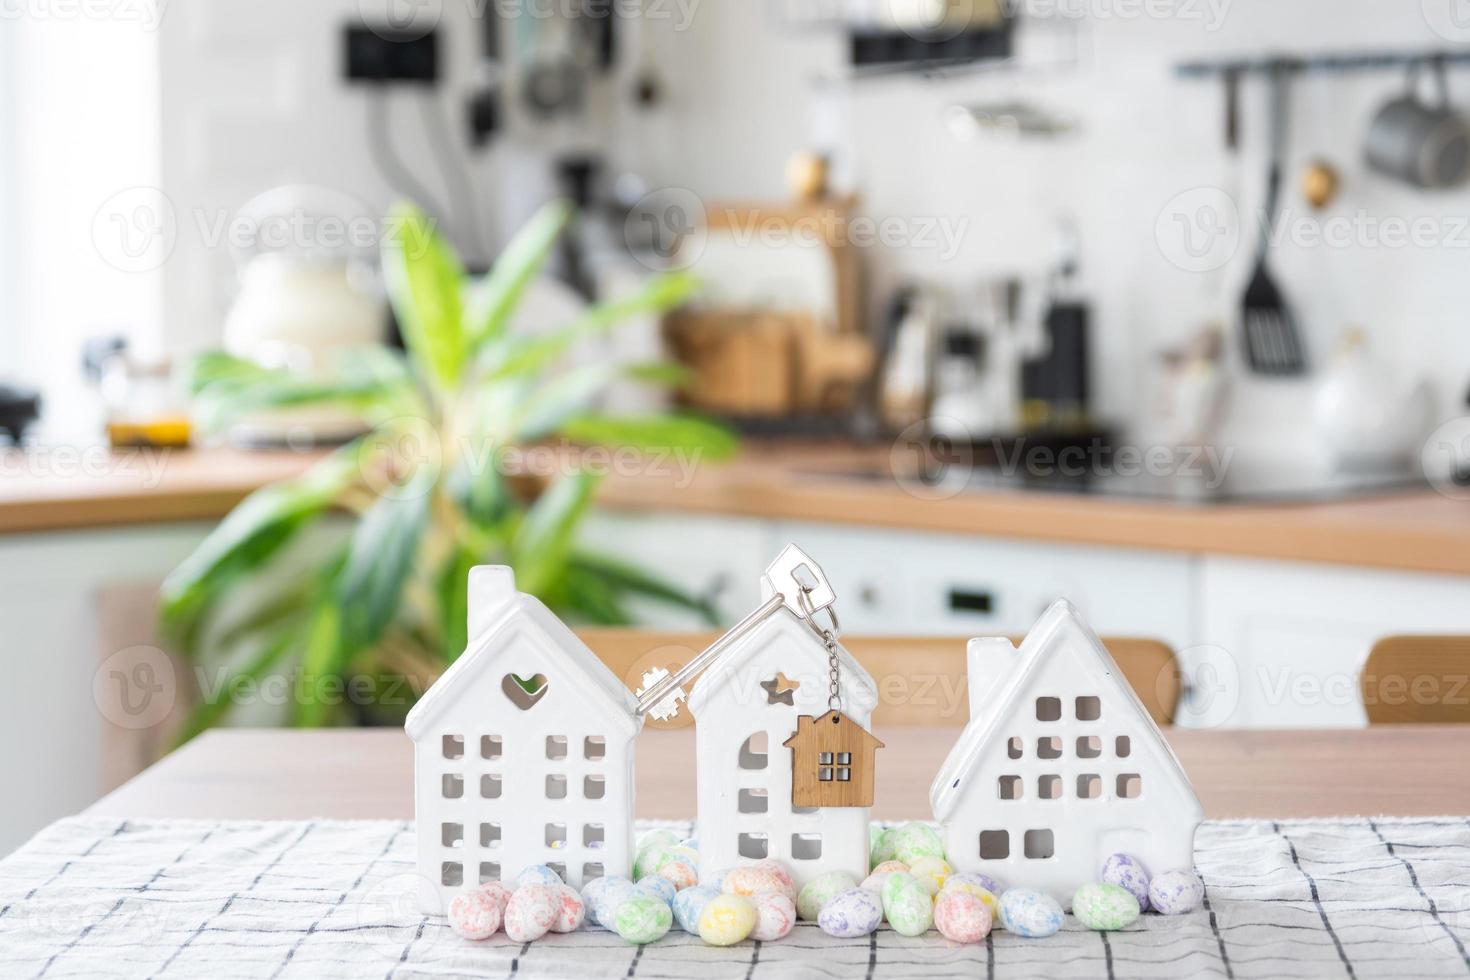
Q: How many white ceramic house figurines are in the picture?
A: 3